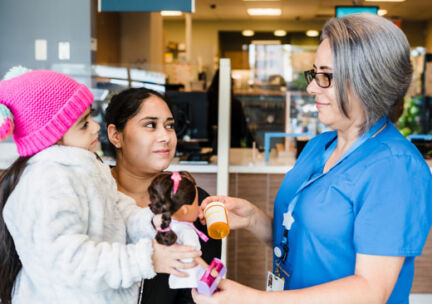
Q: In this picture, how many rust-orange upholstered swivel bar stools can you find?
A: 0